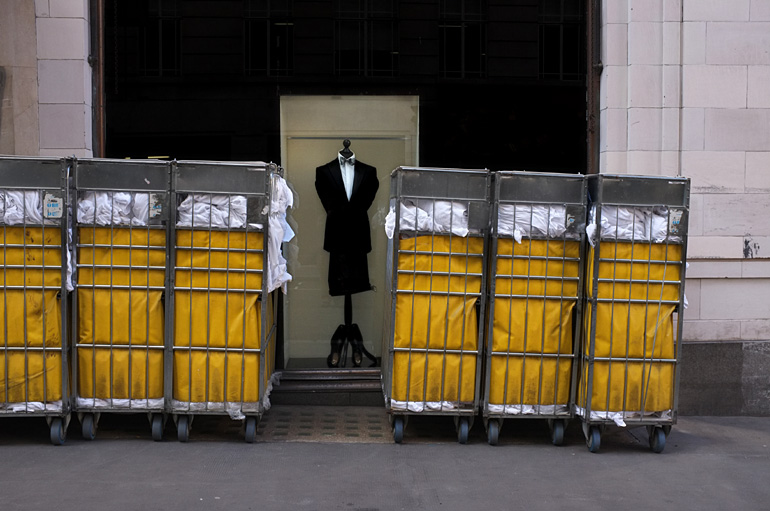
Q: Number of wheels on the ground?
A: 11